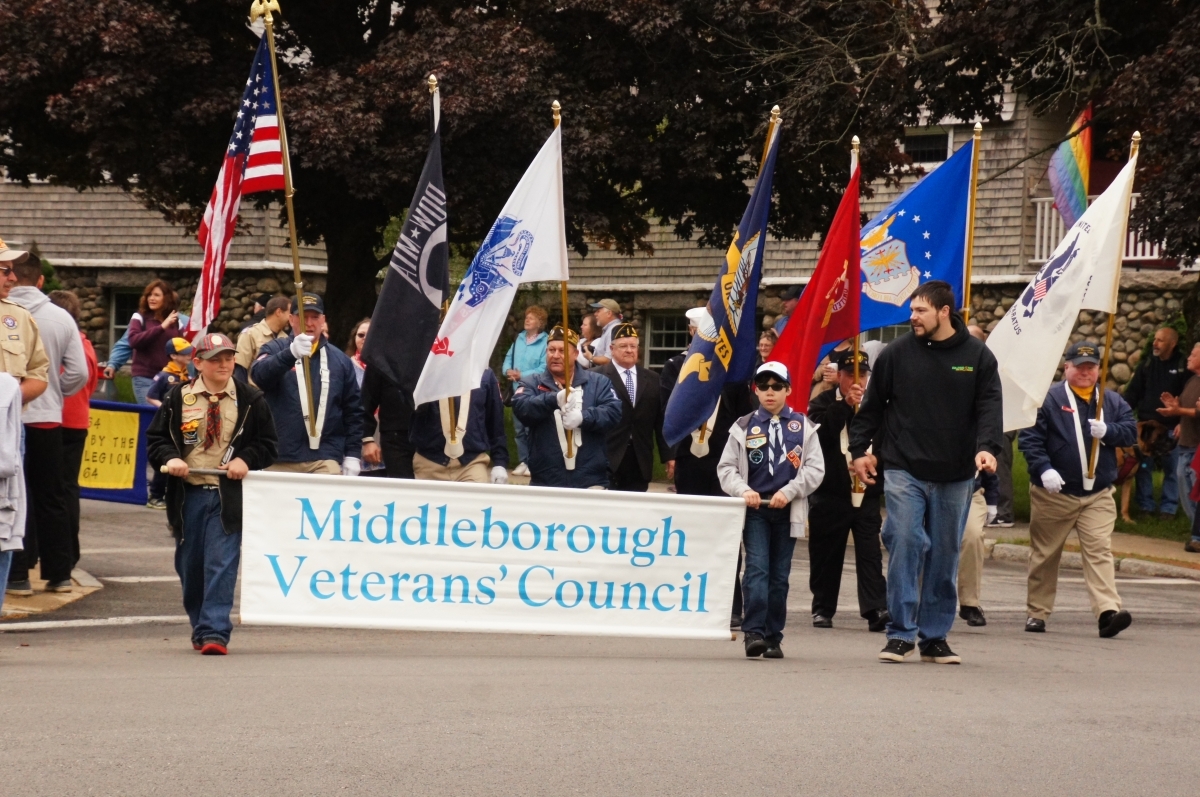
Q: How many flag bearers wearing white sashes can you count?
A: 6